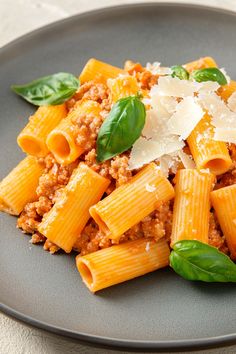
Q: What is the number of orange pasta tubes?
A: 13